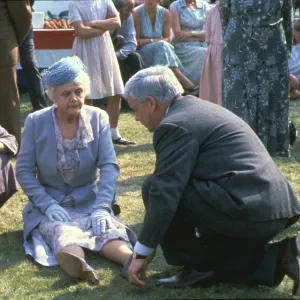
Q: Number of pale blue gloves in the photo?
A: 2